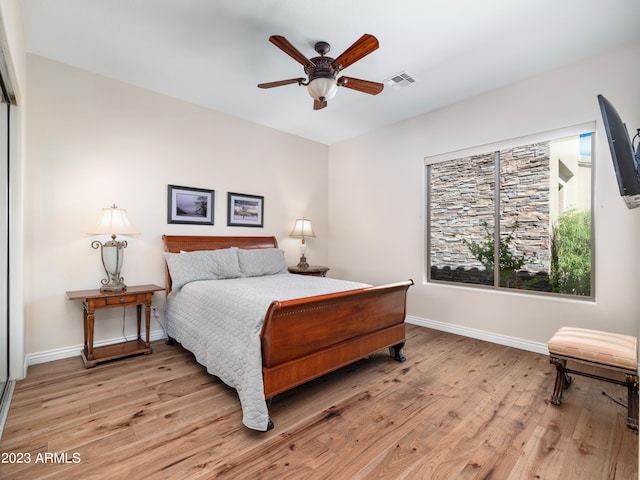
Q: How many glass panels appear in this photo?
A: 2